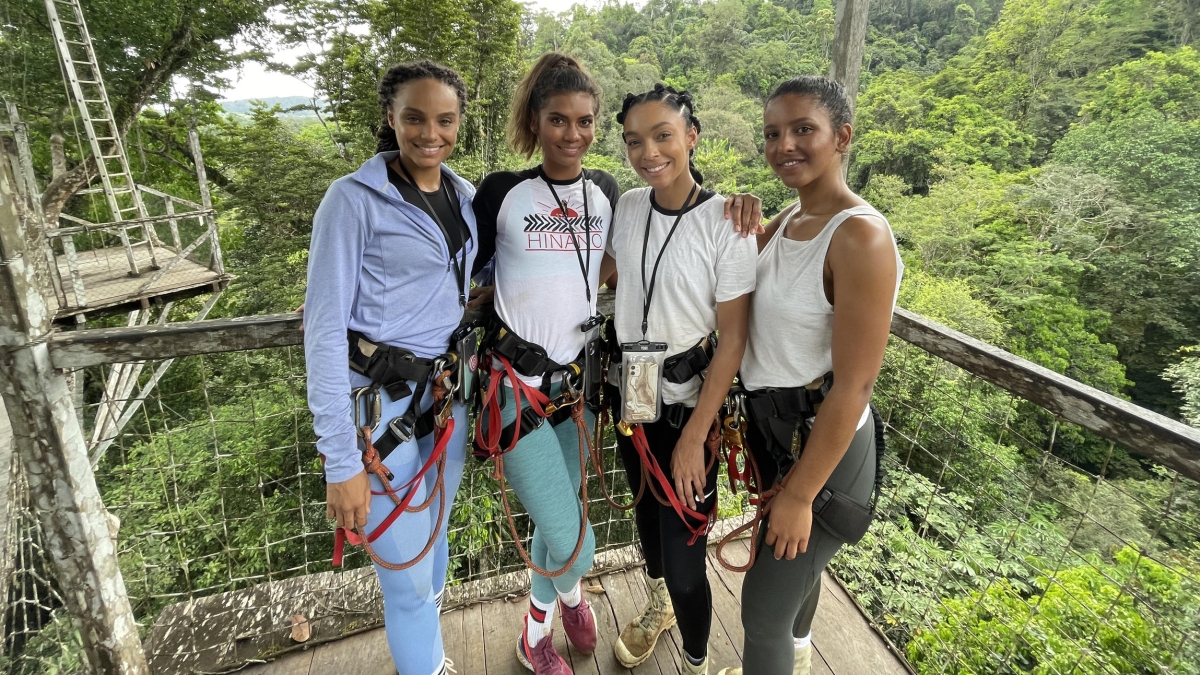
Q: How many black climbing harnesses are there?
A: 4